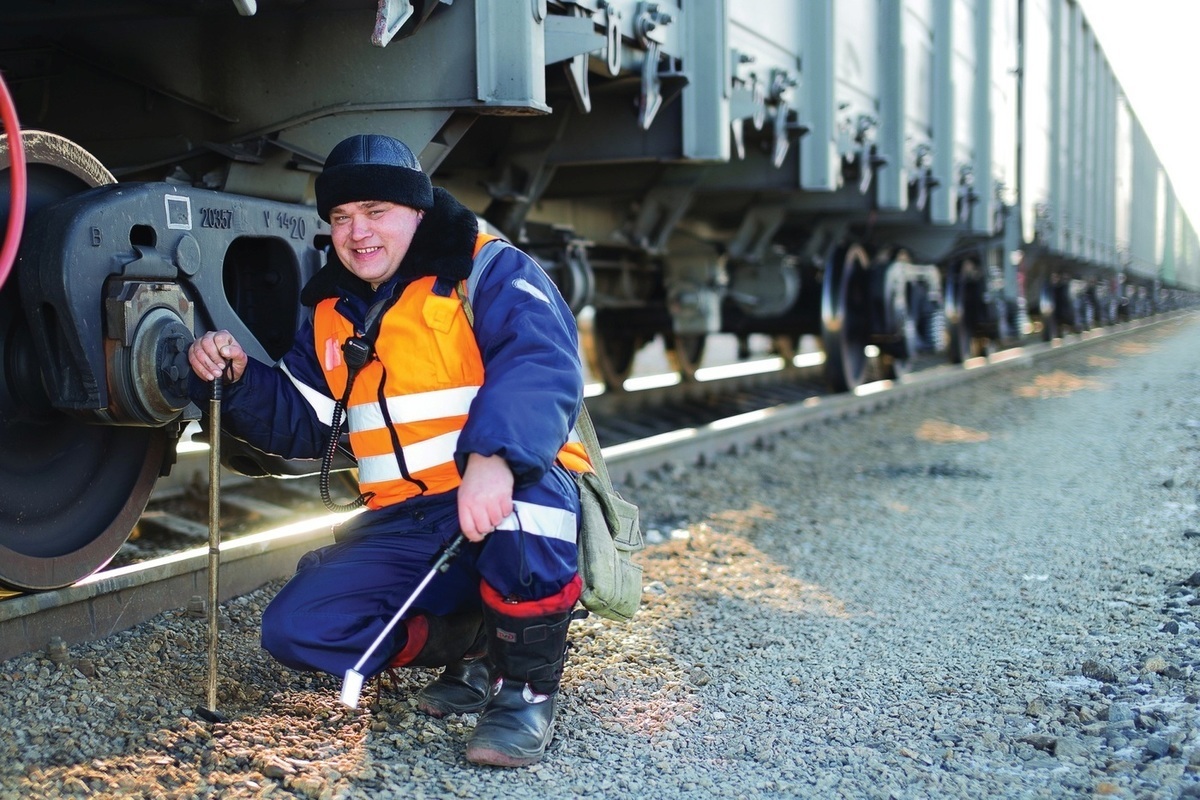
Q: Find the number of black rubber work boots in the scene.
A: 2